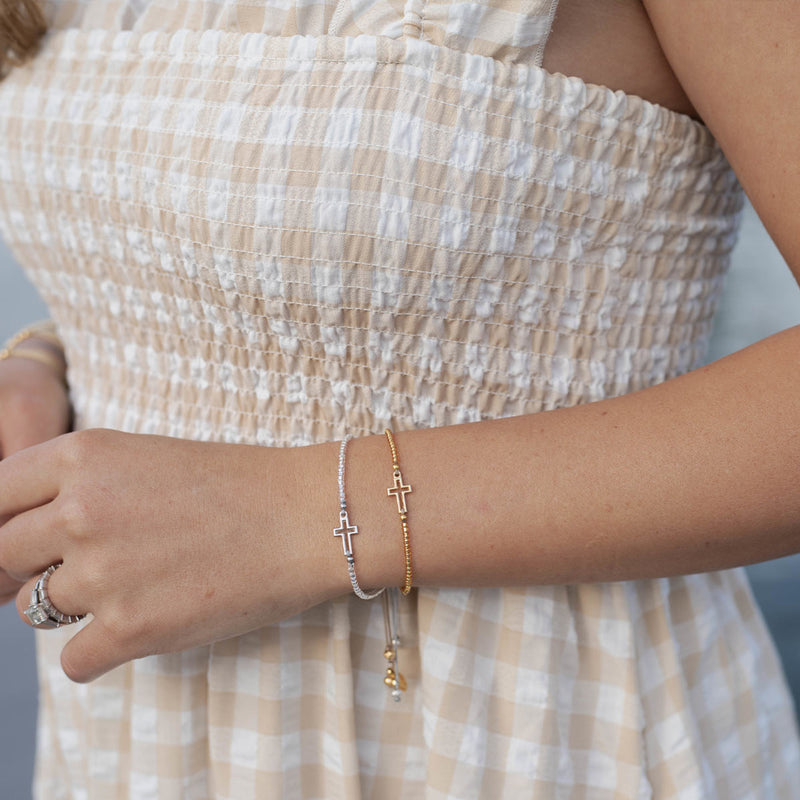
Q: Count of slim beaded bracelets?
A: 2